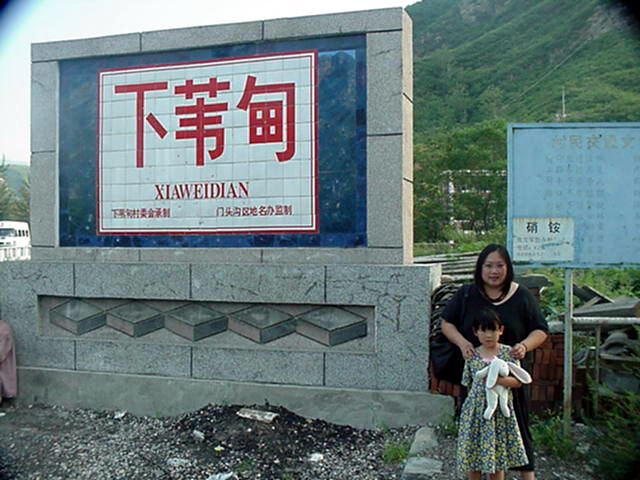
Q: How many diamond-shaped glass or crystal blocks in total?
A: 5